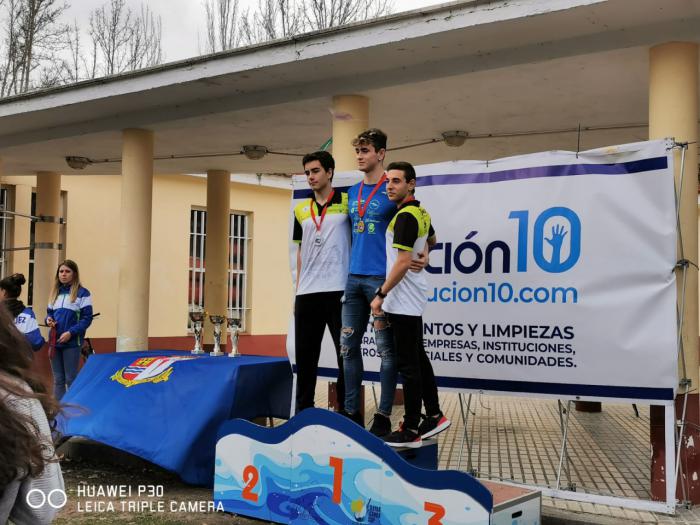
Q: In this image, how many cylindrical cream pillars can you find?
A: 5